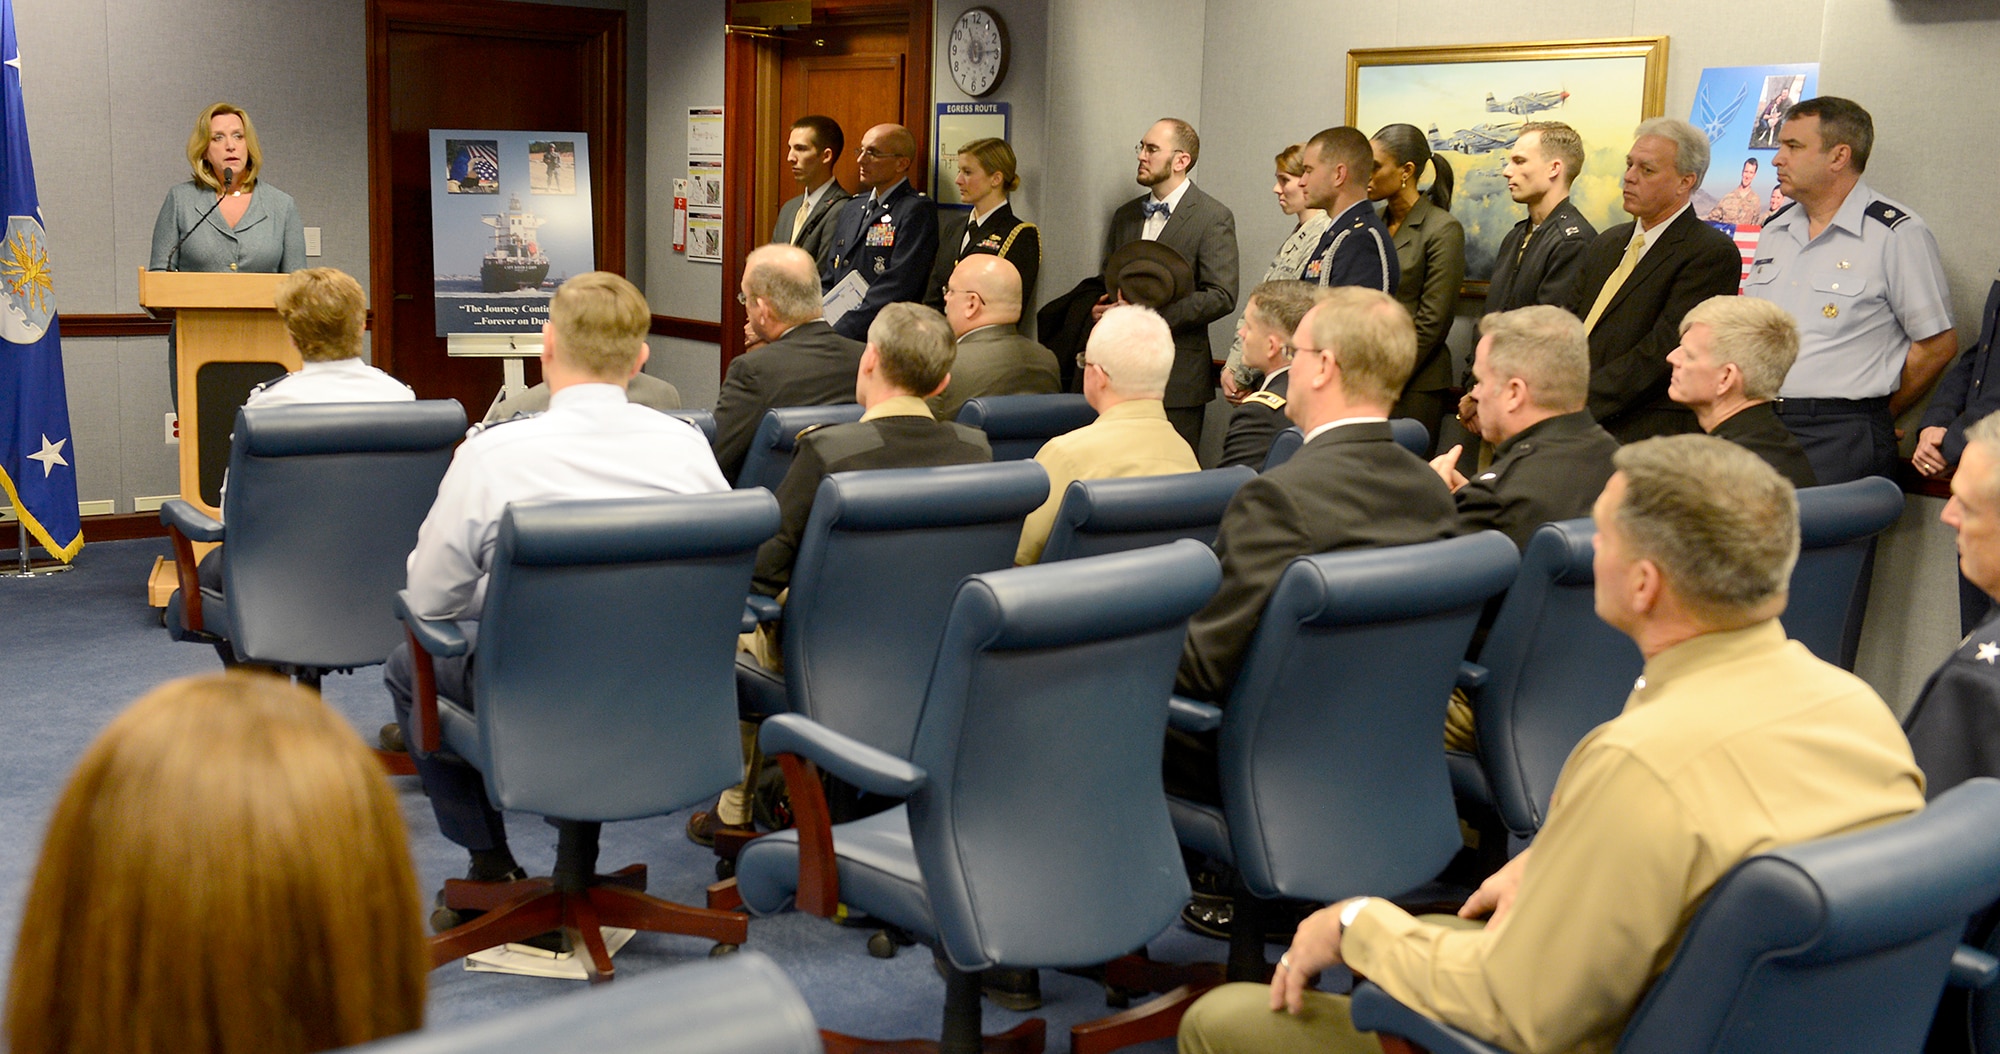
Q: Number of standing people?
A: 12